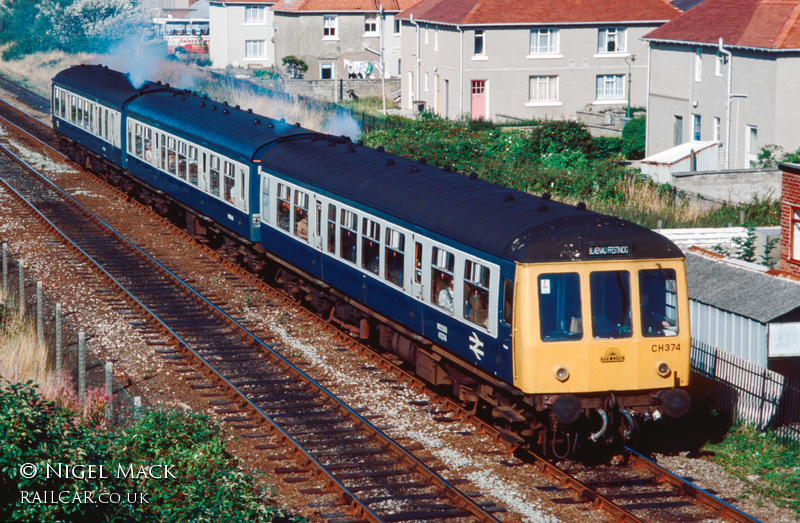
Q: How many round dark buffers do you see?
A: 2